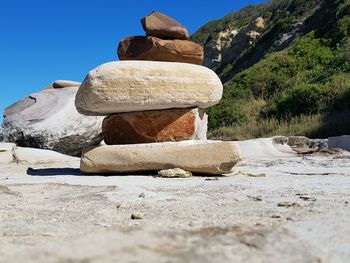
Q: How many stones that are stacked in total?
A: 5